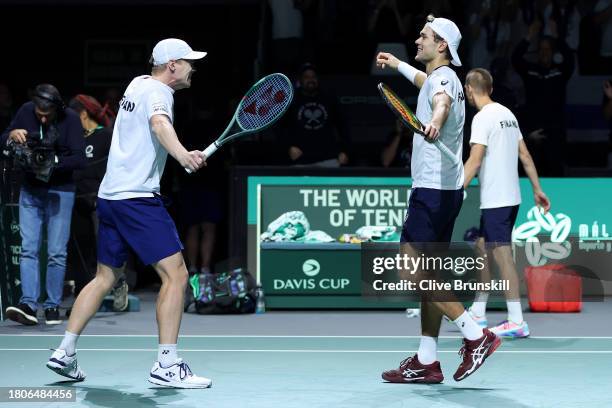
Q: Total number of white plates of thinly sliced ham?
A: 0